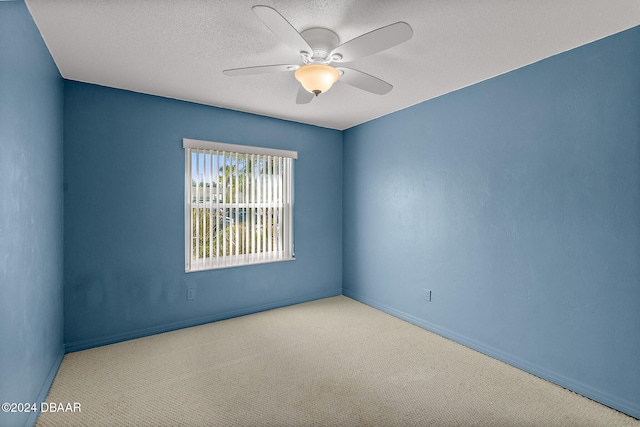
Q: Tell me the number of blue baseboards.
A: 3